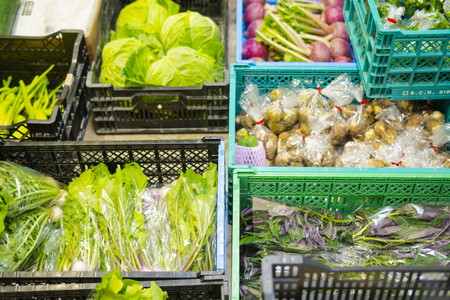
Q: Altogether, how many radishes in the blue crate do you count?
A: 11